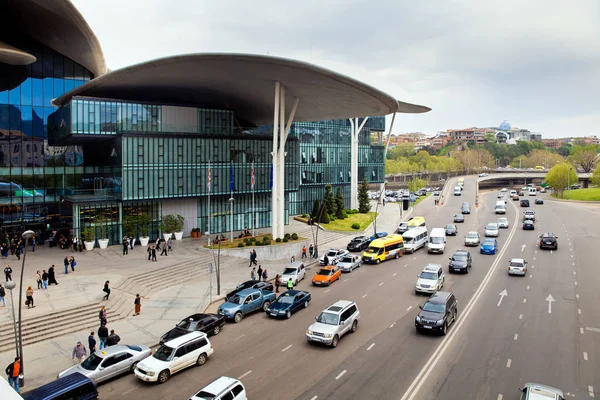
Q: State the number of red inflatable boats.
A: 0